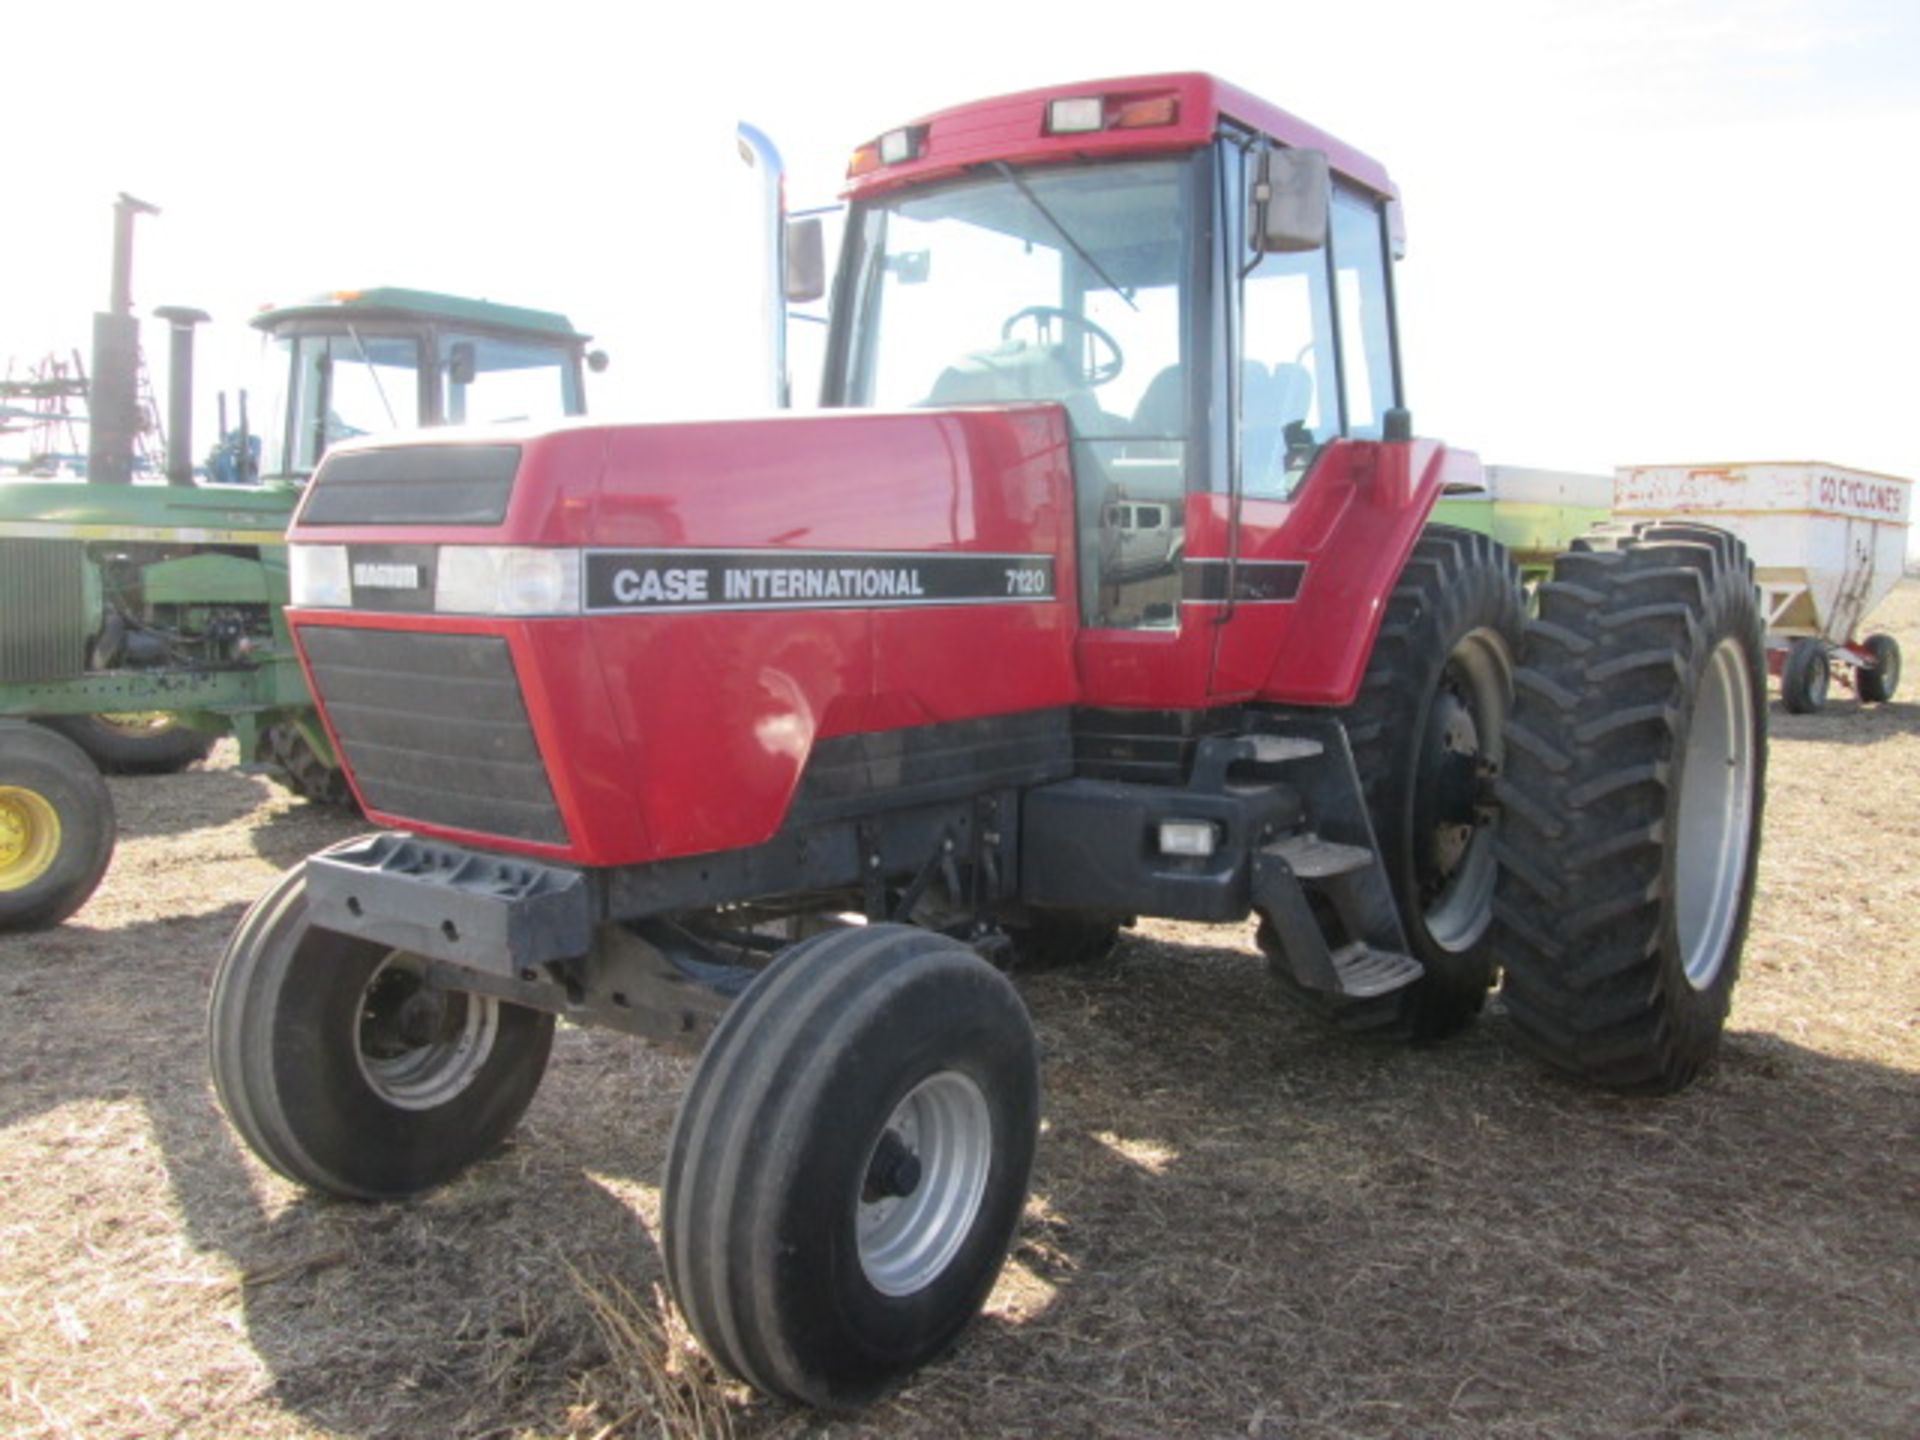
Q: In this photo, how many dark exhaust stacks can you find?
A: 2